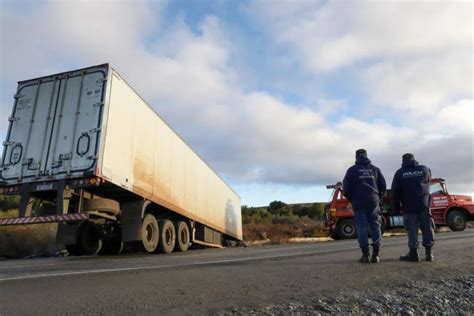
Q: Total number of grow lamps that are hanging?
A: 0